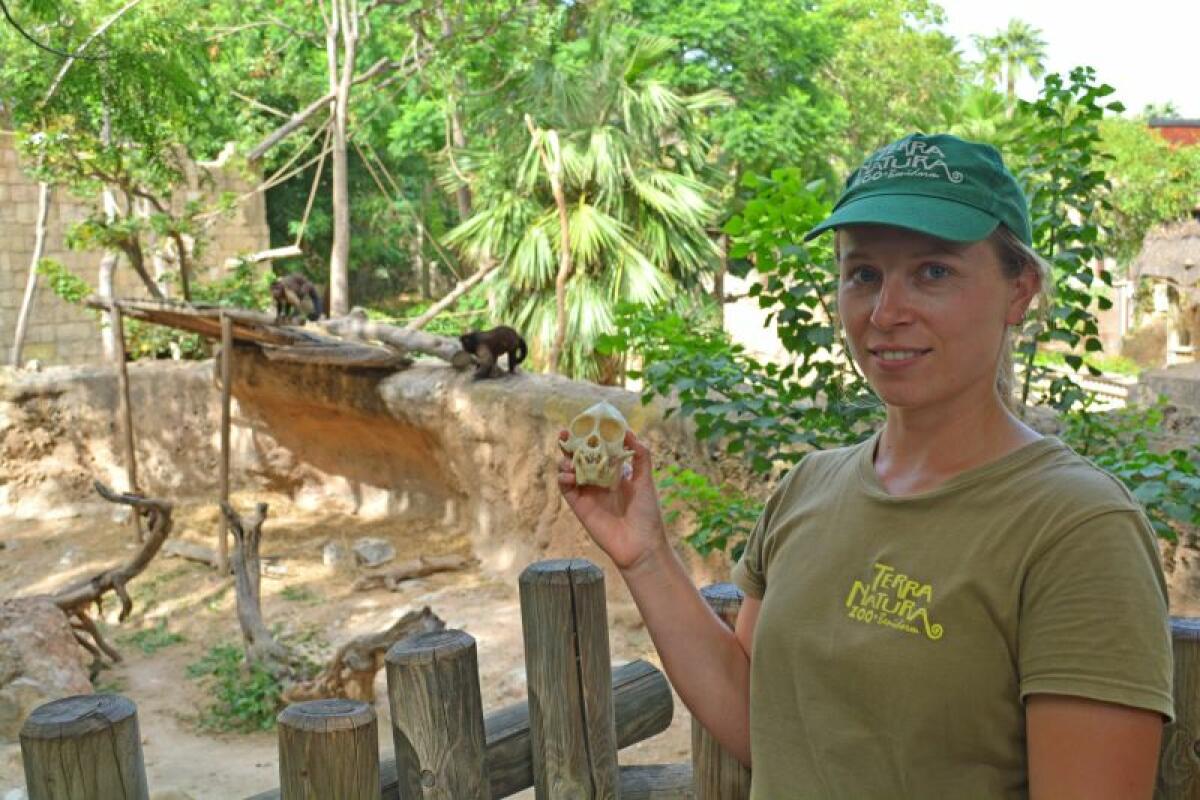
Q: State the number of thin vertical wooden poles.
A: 2